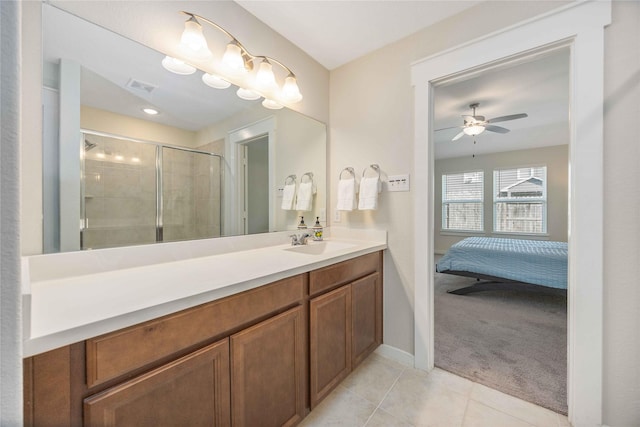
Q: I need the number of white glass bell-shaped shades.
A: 4